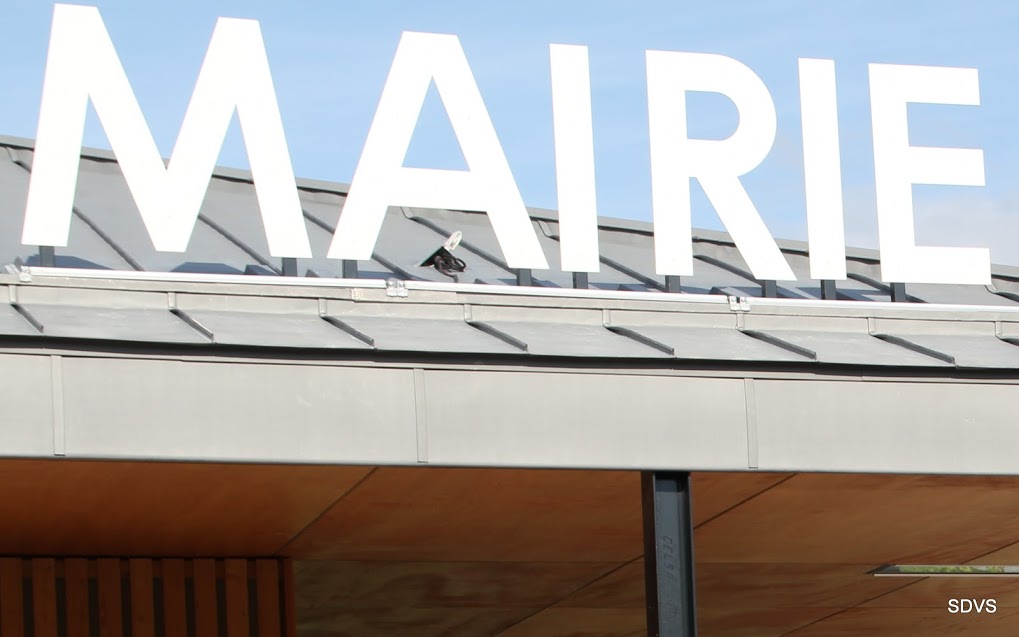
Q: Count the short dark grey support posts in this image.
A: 9